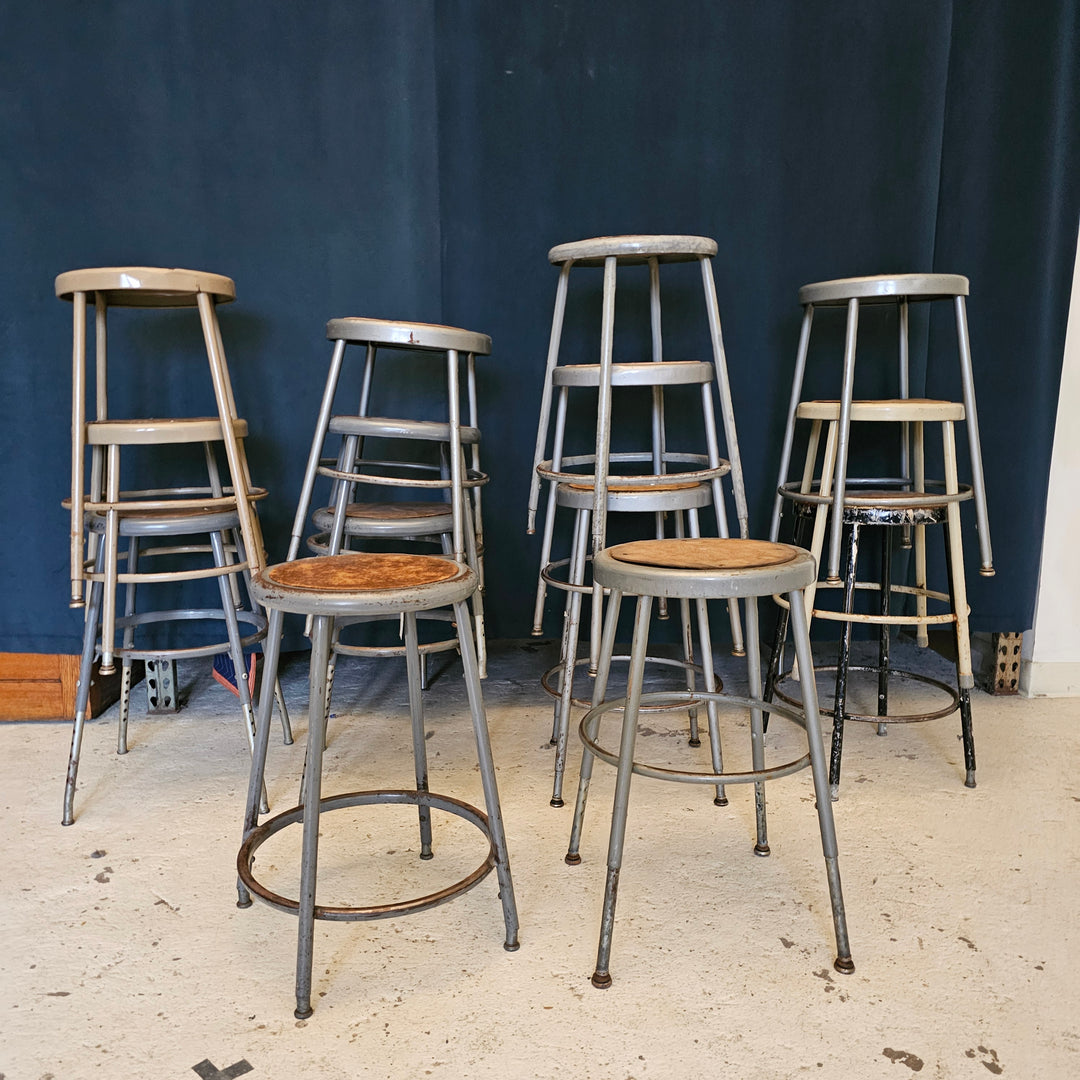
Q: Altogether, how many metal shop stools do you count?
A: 14